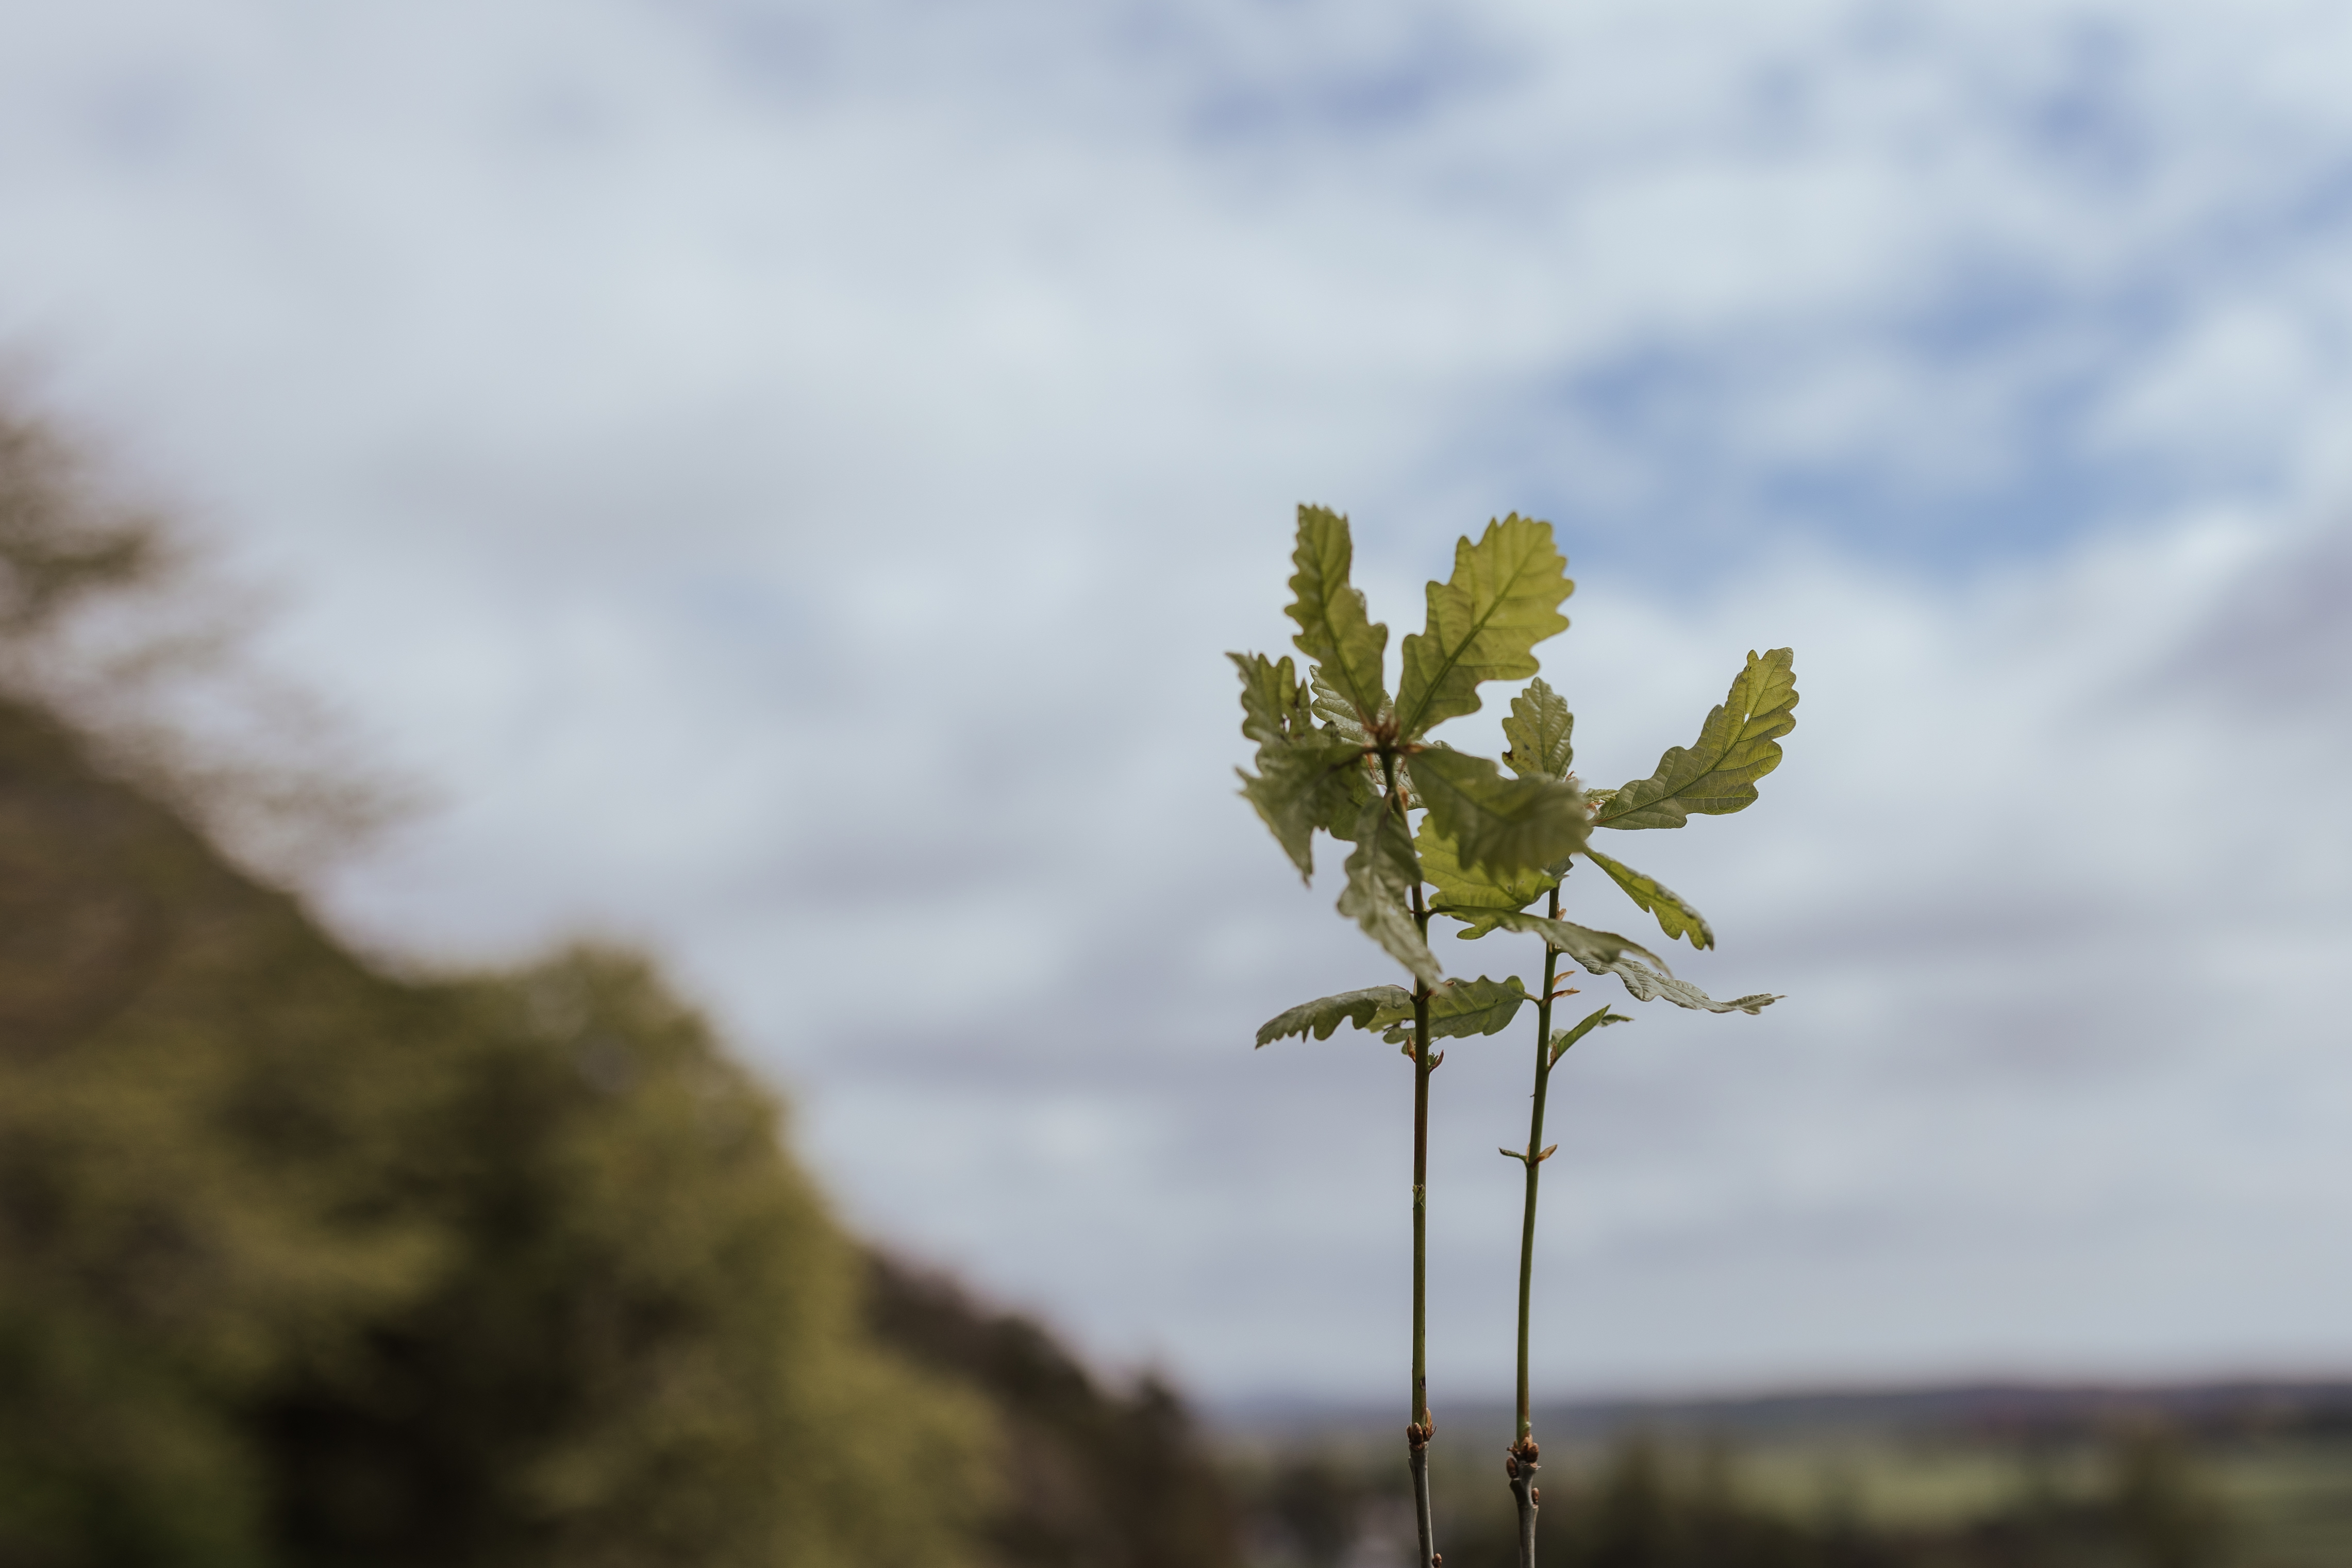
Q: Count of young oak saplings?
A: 2